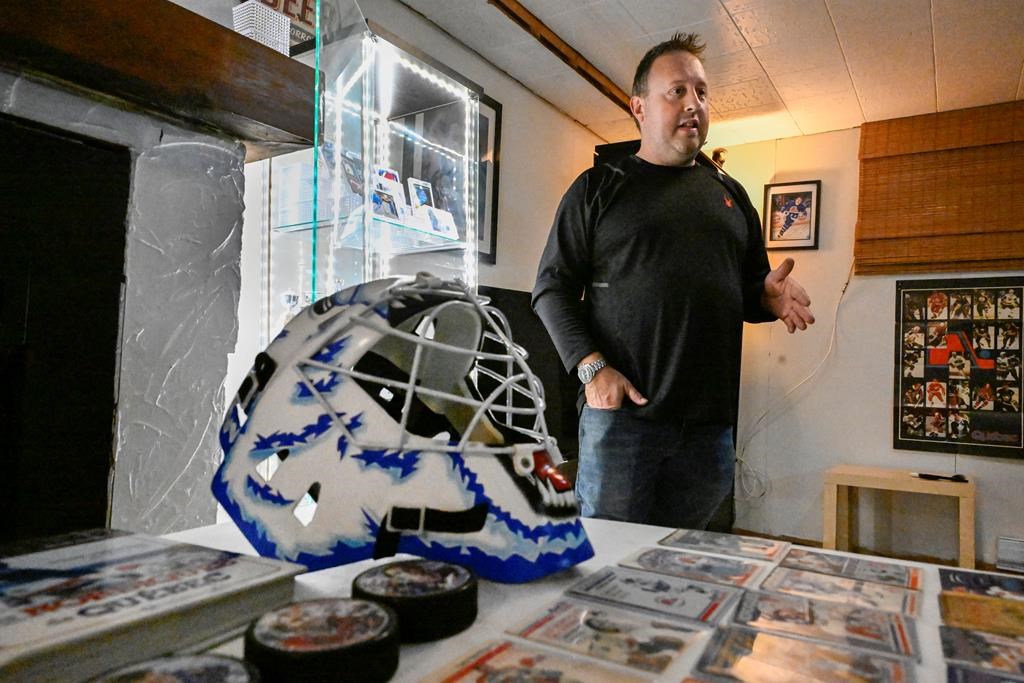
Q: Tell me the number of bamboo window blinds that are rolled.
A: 1